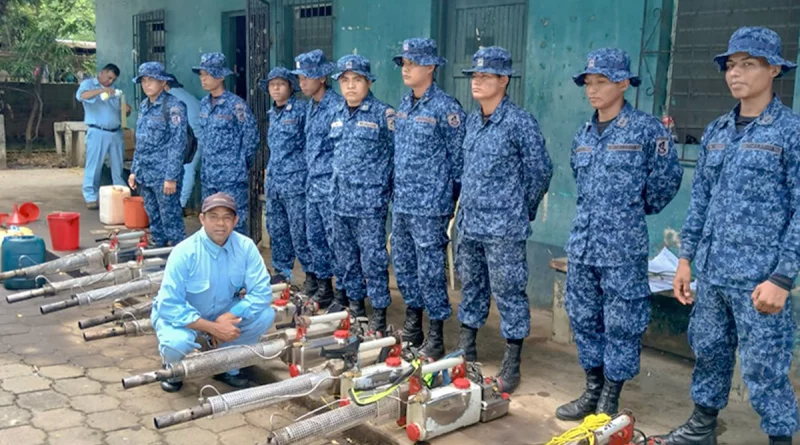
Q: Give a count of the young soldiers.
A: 9